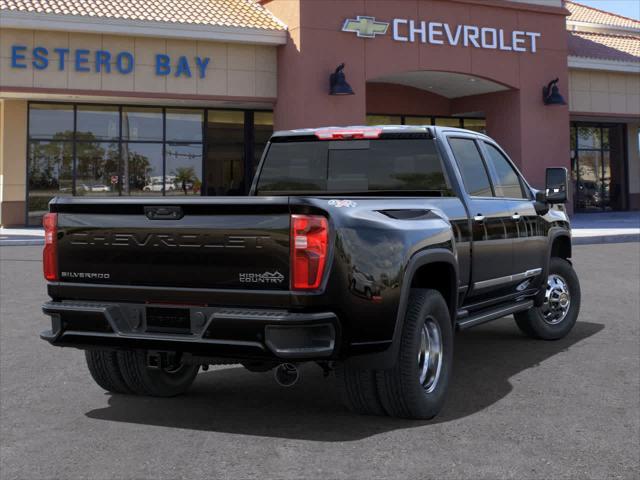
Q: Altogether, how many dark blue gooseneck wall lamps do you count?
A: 2